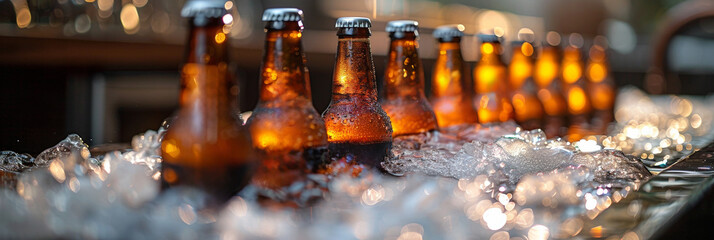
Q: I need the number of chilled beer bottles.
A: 10